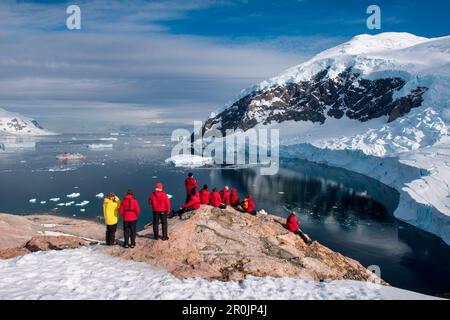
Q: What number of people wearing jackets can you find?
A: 11